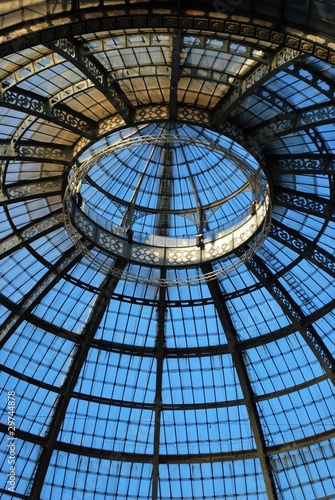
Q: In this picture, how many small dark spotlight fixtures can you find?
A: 4